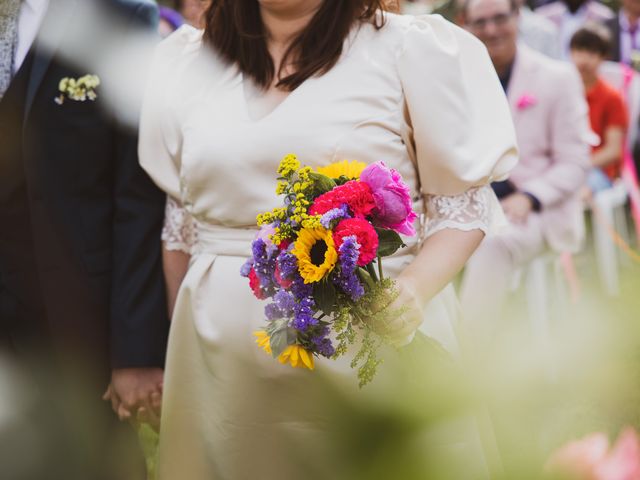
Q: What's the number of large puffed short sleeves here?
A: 2